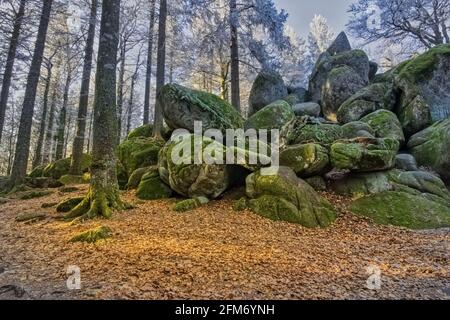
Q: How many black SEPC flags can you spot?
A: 0